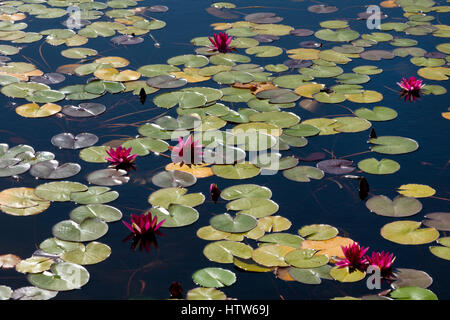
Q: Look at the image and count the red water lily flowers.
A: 7